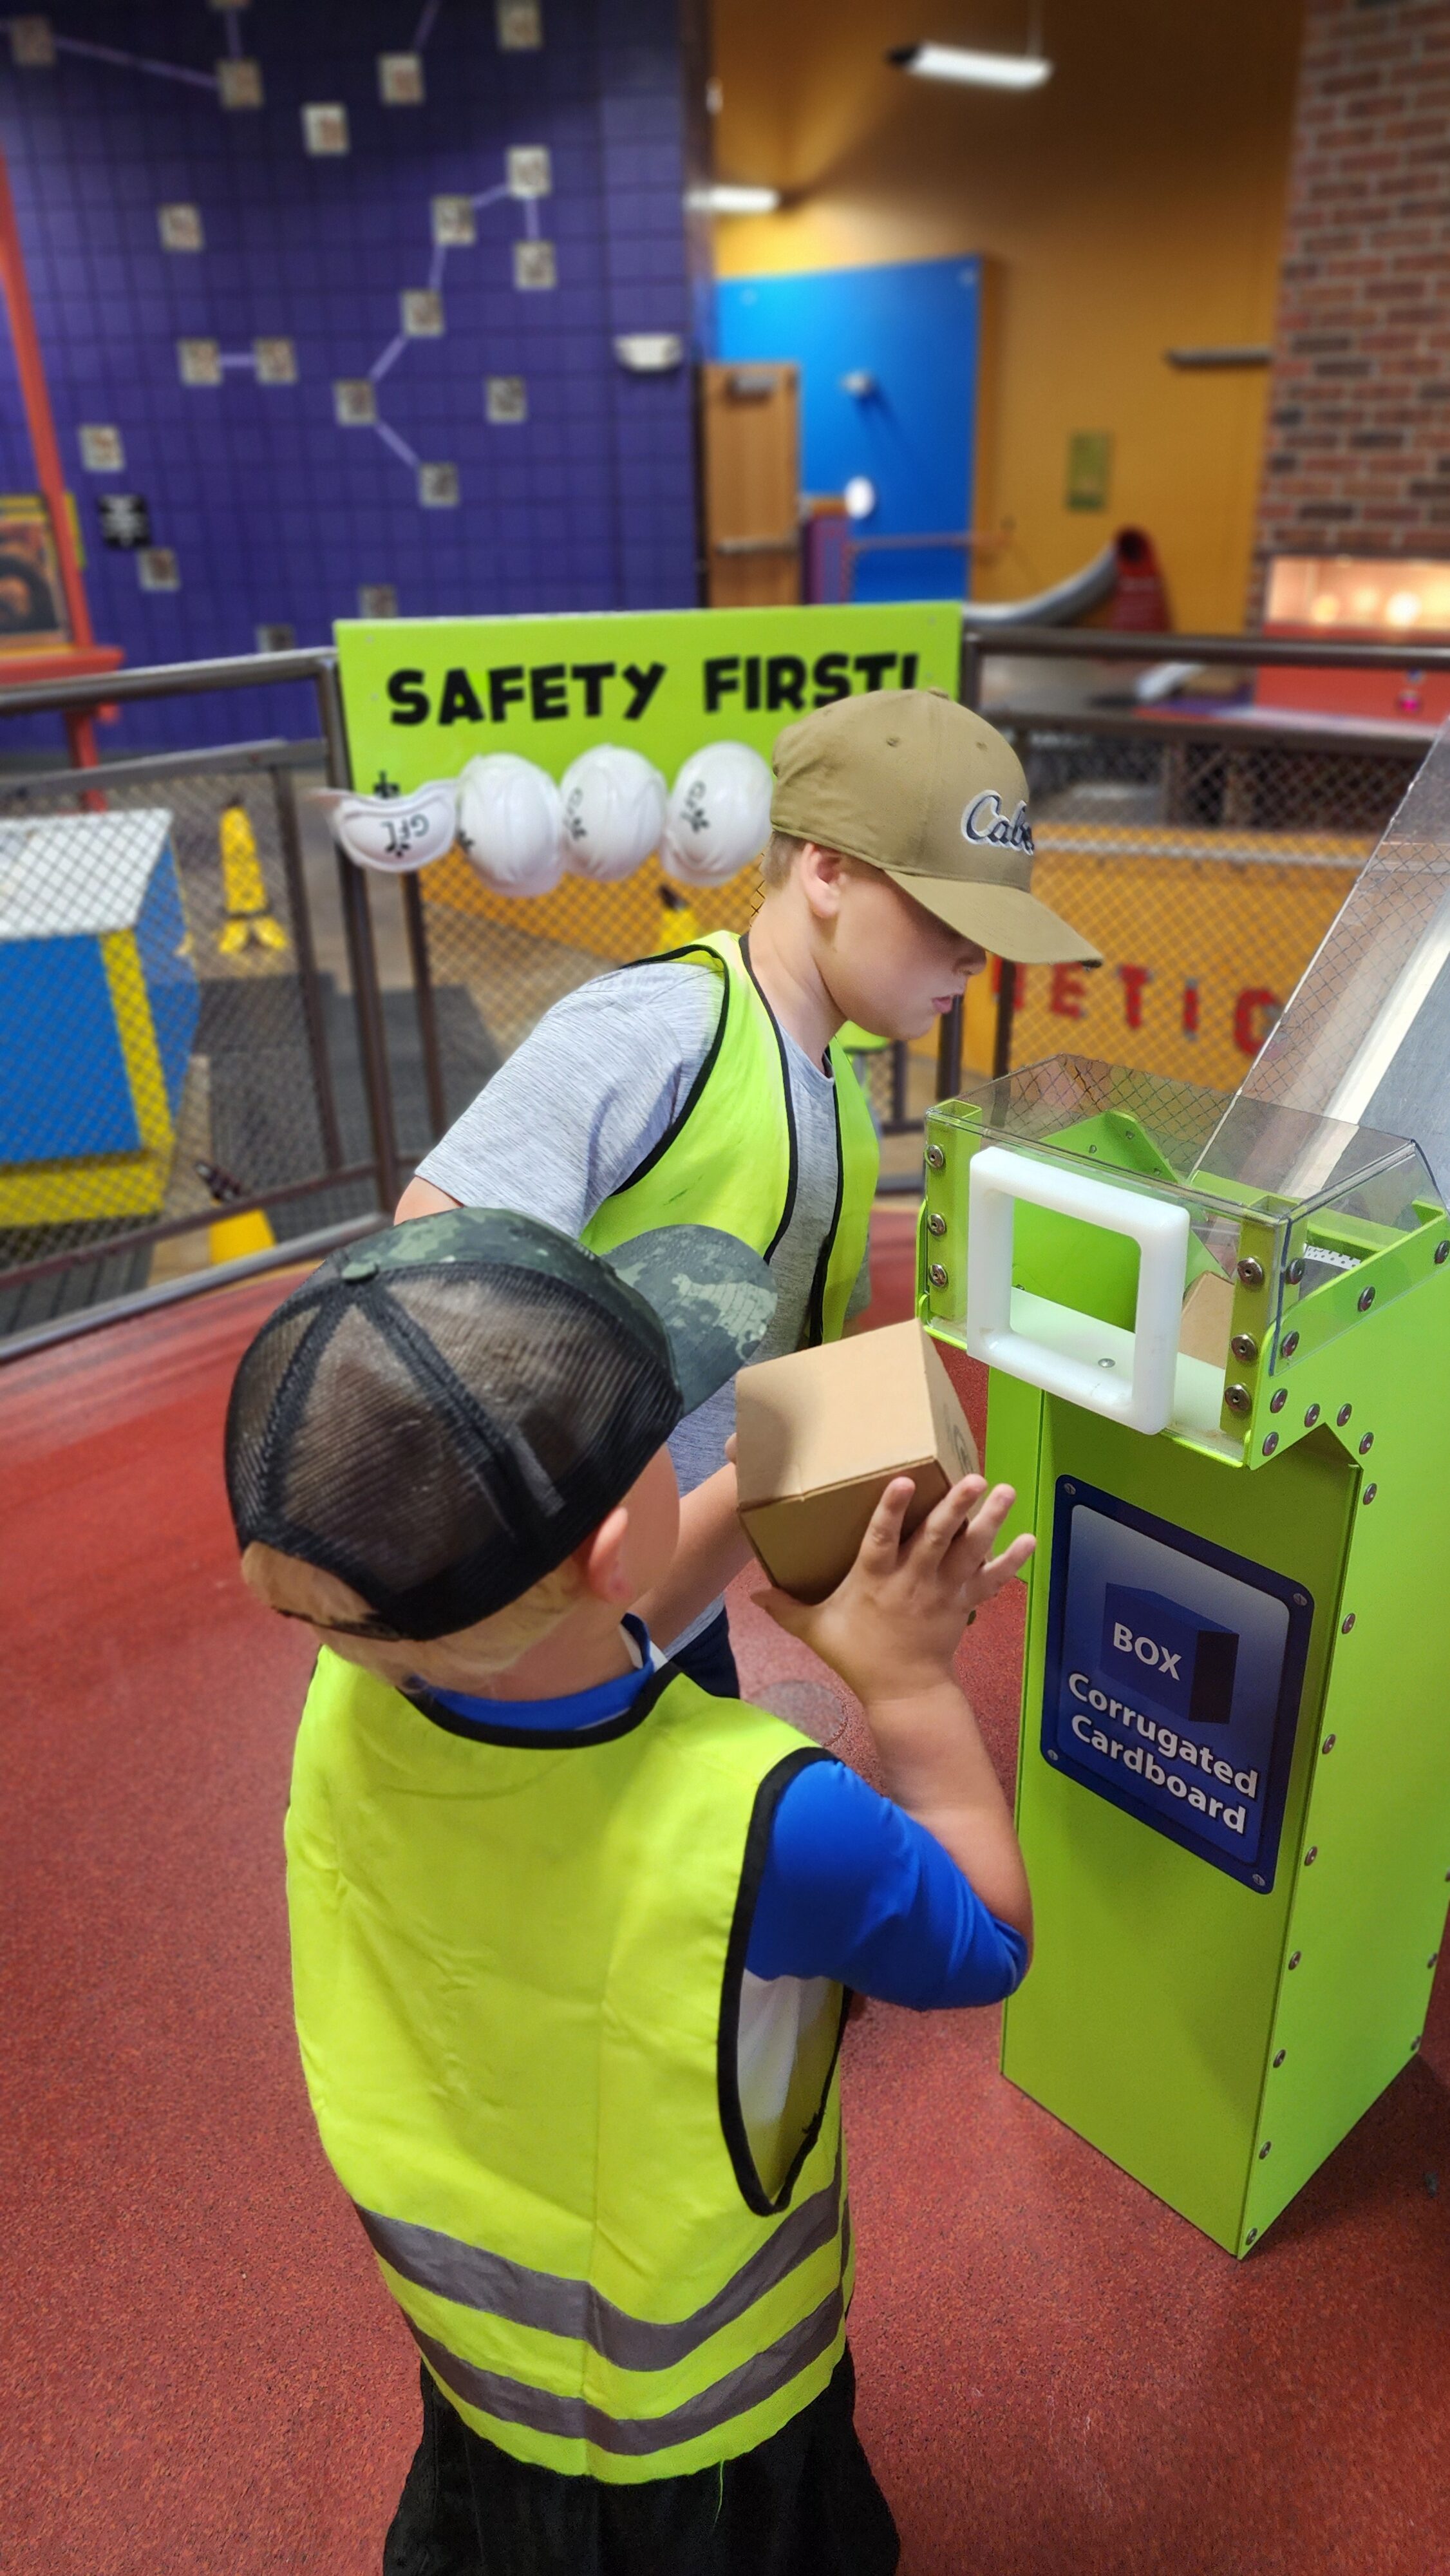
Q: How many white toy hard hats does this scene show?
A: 4